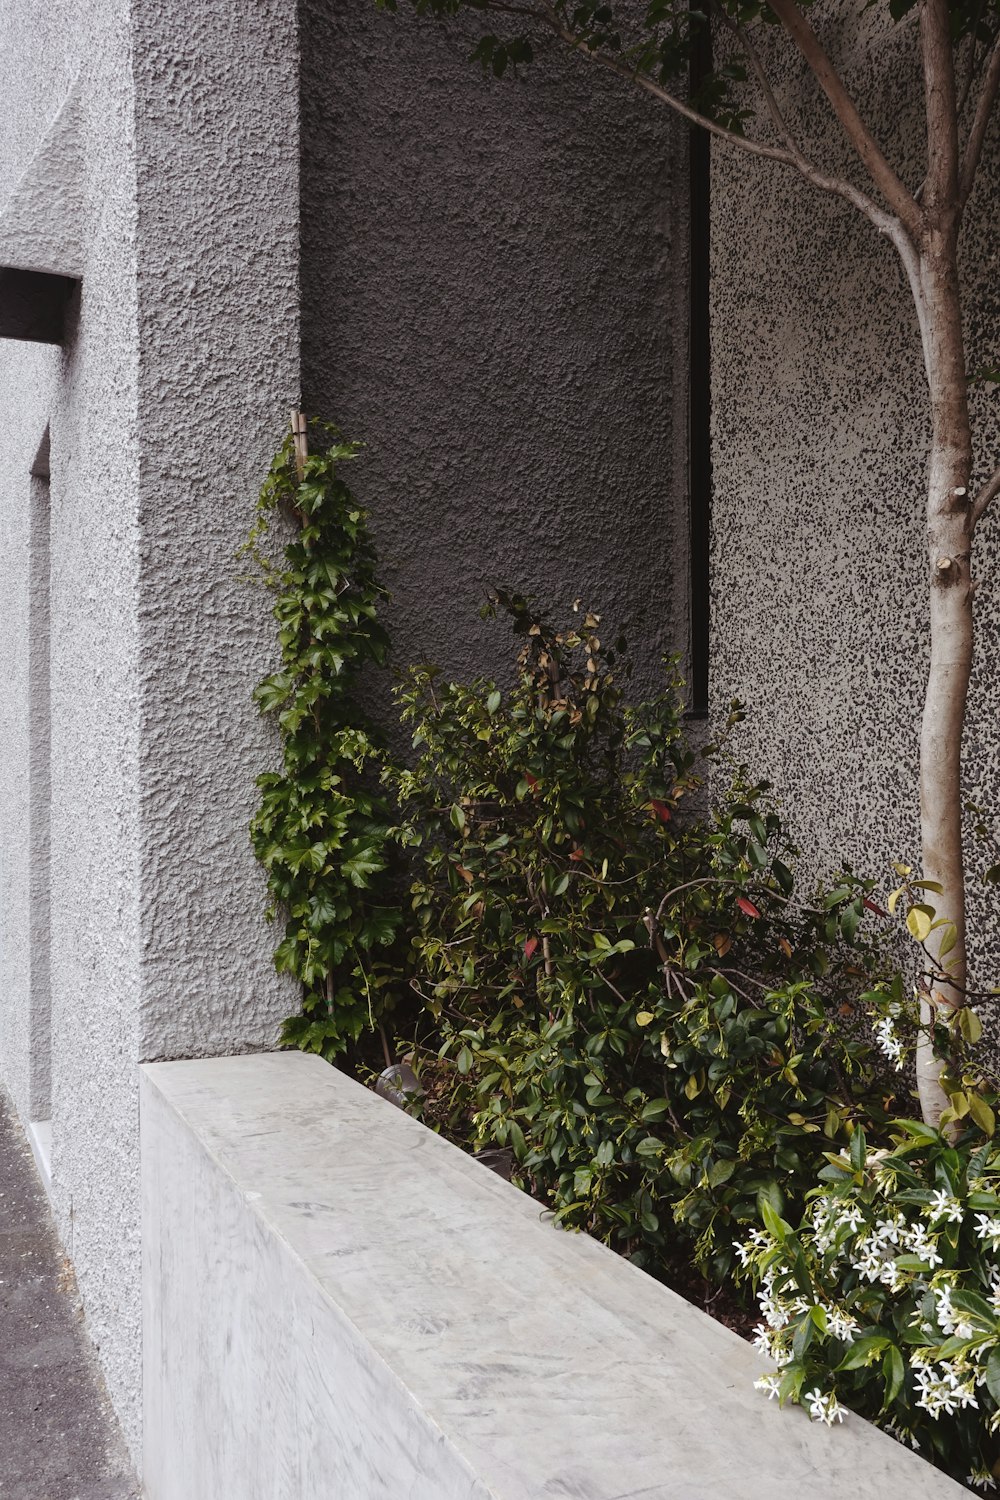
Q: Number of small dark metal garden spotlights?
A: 2